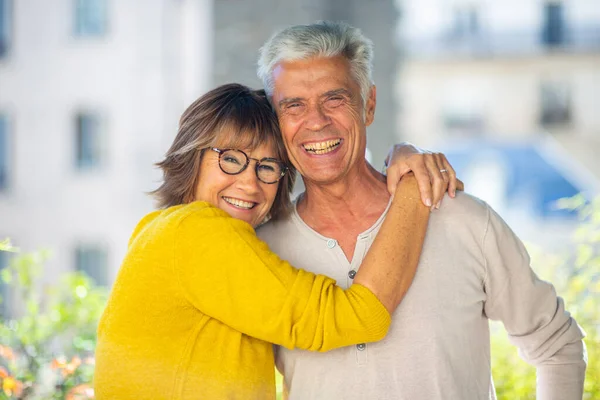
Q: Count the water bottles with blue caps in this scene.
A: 0